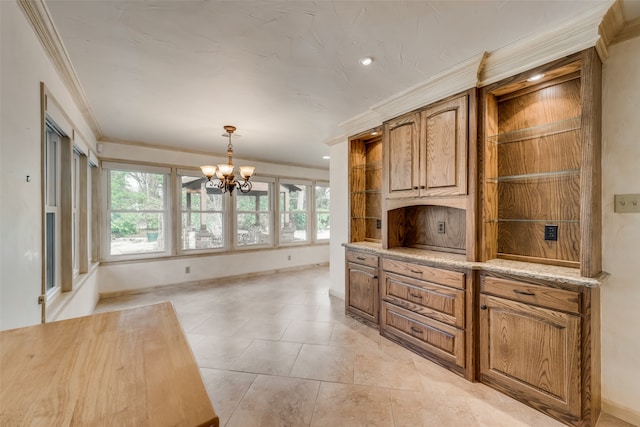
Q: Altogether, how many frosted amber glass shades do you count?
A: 5